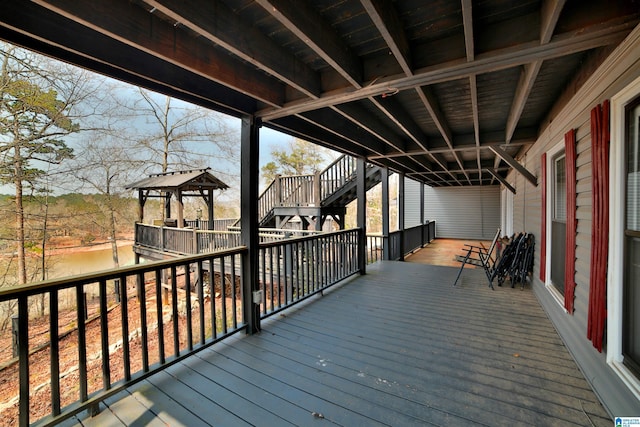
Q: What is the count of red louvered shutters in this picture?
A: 3